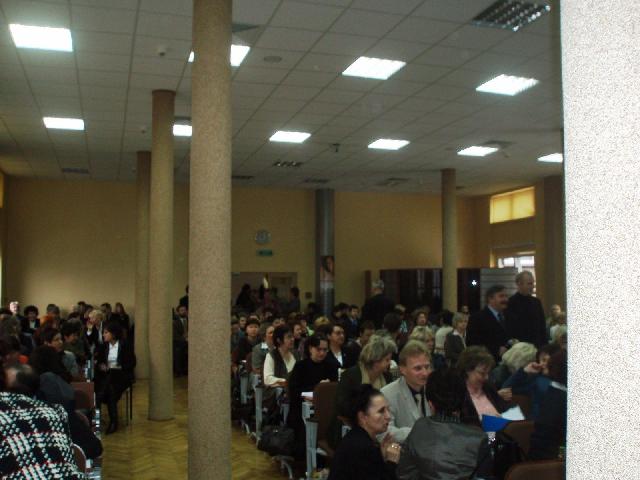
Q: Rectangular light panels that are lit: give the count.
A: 10